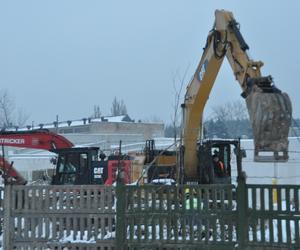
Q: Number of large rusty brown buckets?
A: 1